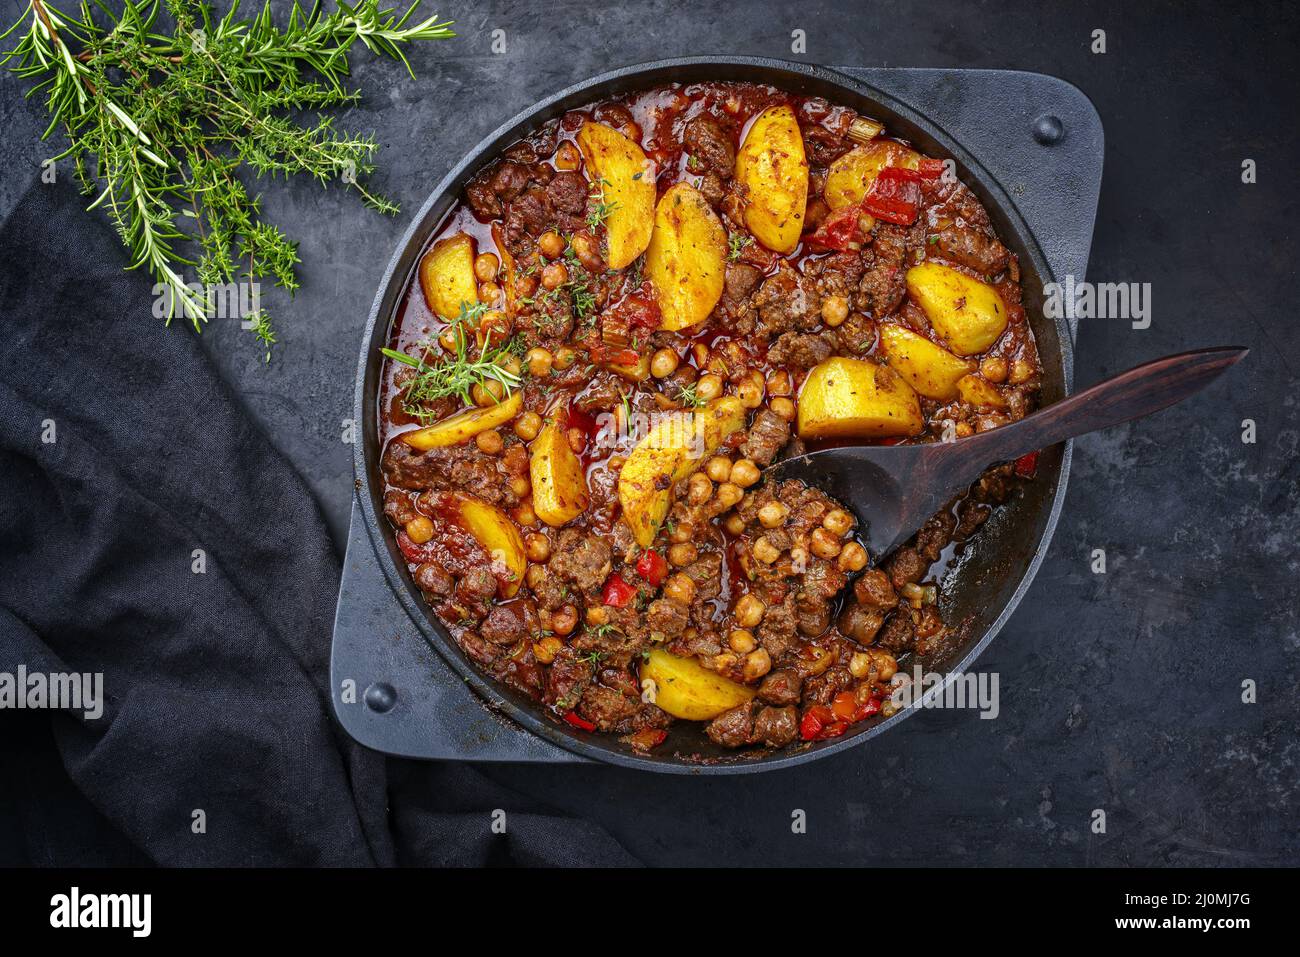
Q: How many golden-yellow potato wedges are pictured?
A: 13